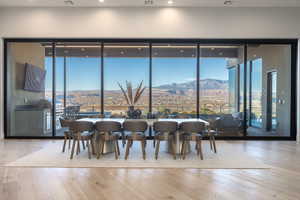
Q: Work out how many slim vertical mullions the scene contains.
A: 5